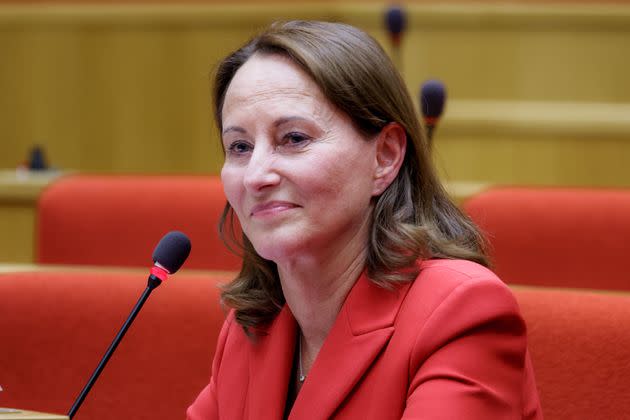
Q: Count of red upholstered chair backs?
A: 4